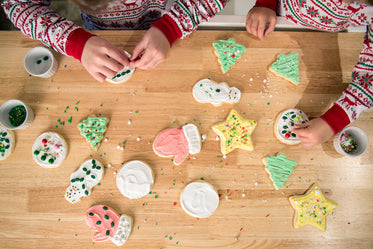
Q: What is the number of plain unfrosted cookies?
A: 0